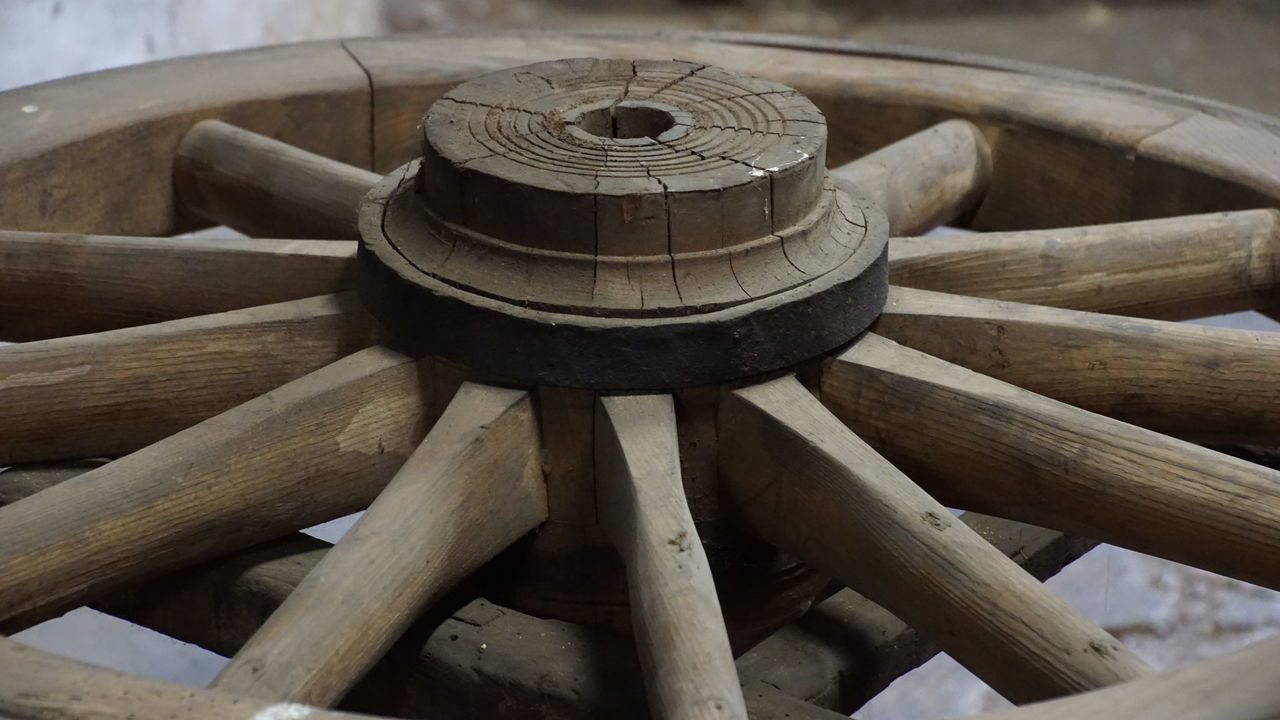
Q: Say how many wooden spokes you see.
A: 11